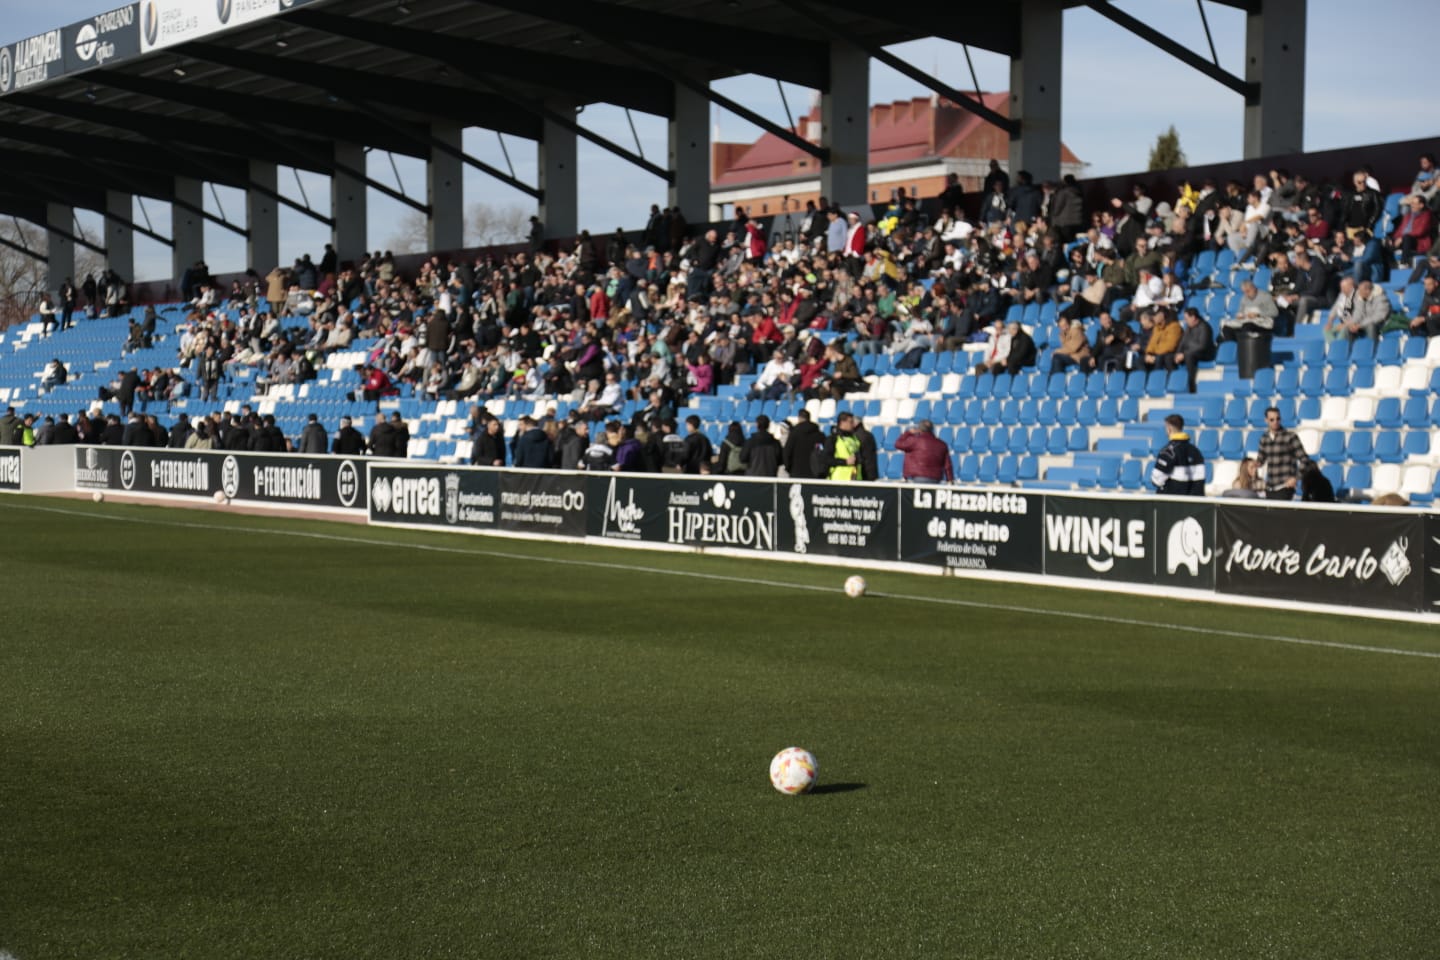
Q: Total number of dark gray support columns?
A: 11